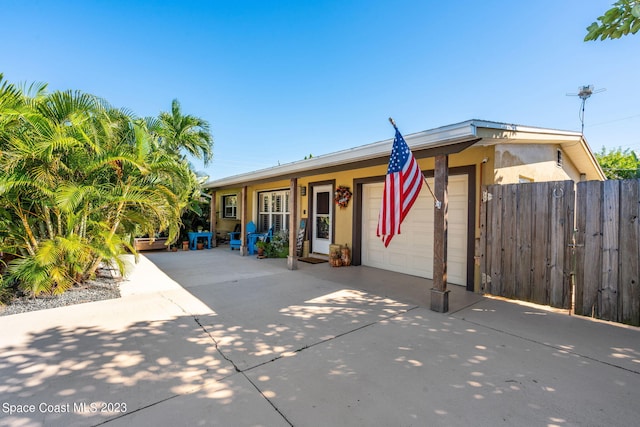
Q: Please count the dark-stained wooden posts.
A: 4